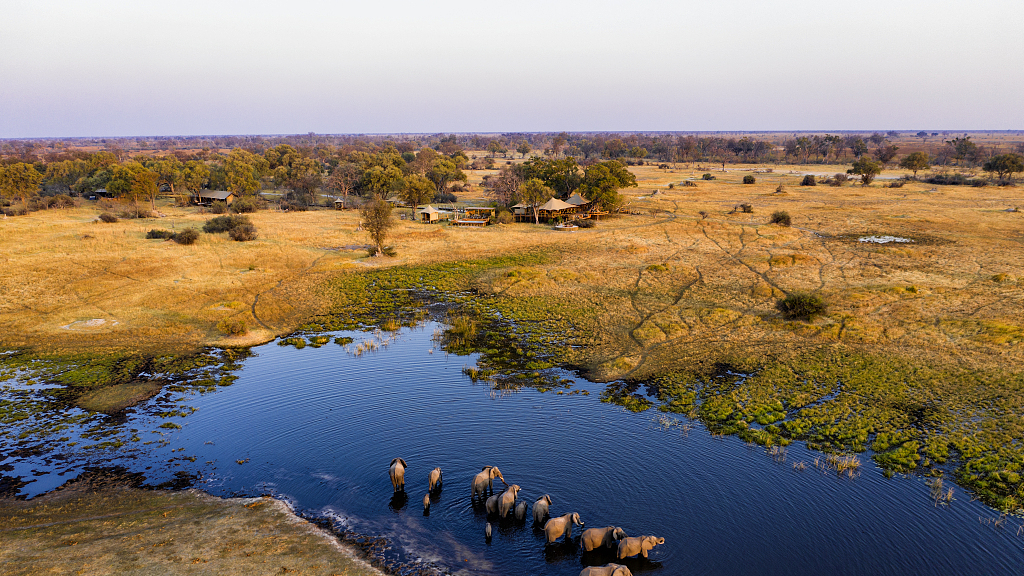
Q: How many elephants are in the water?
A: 13